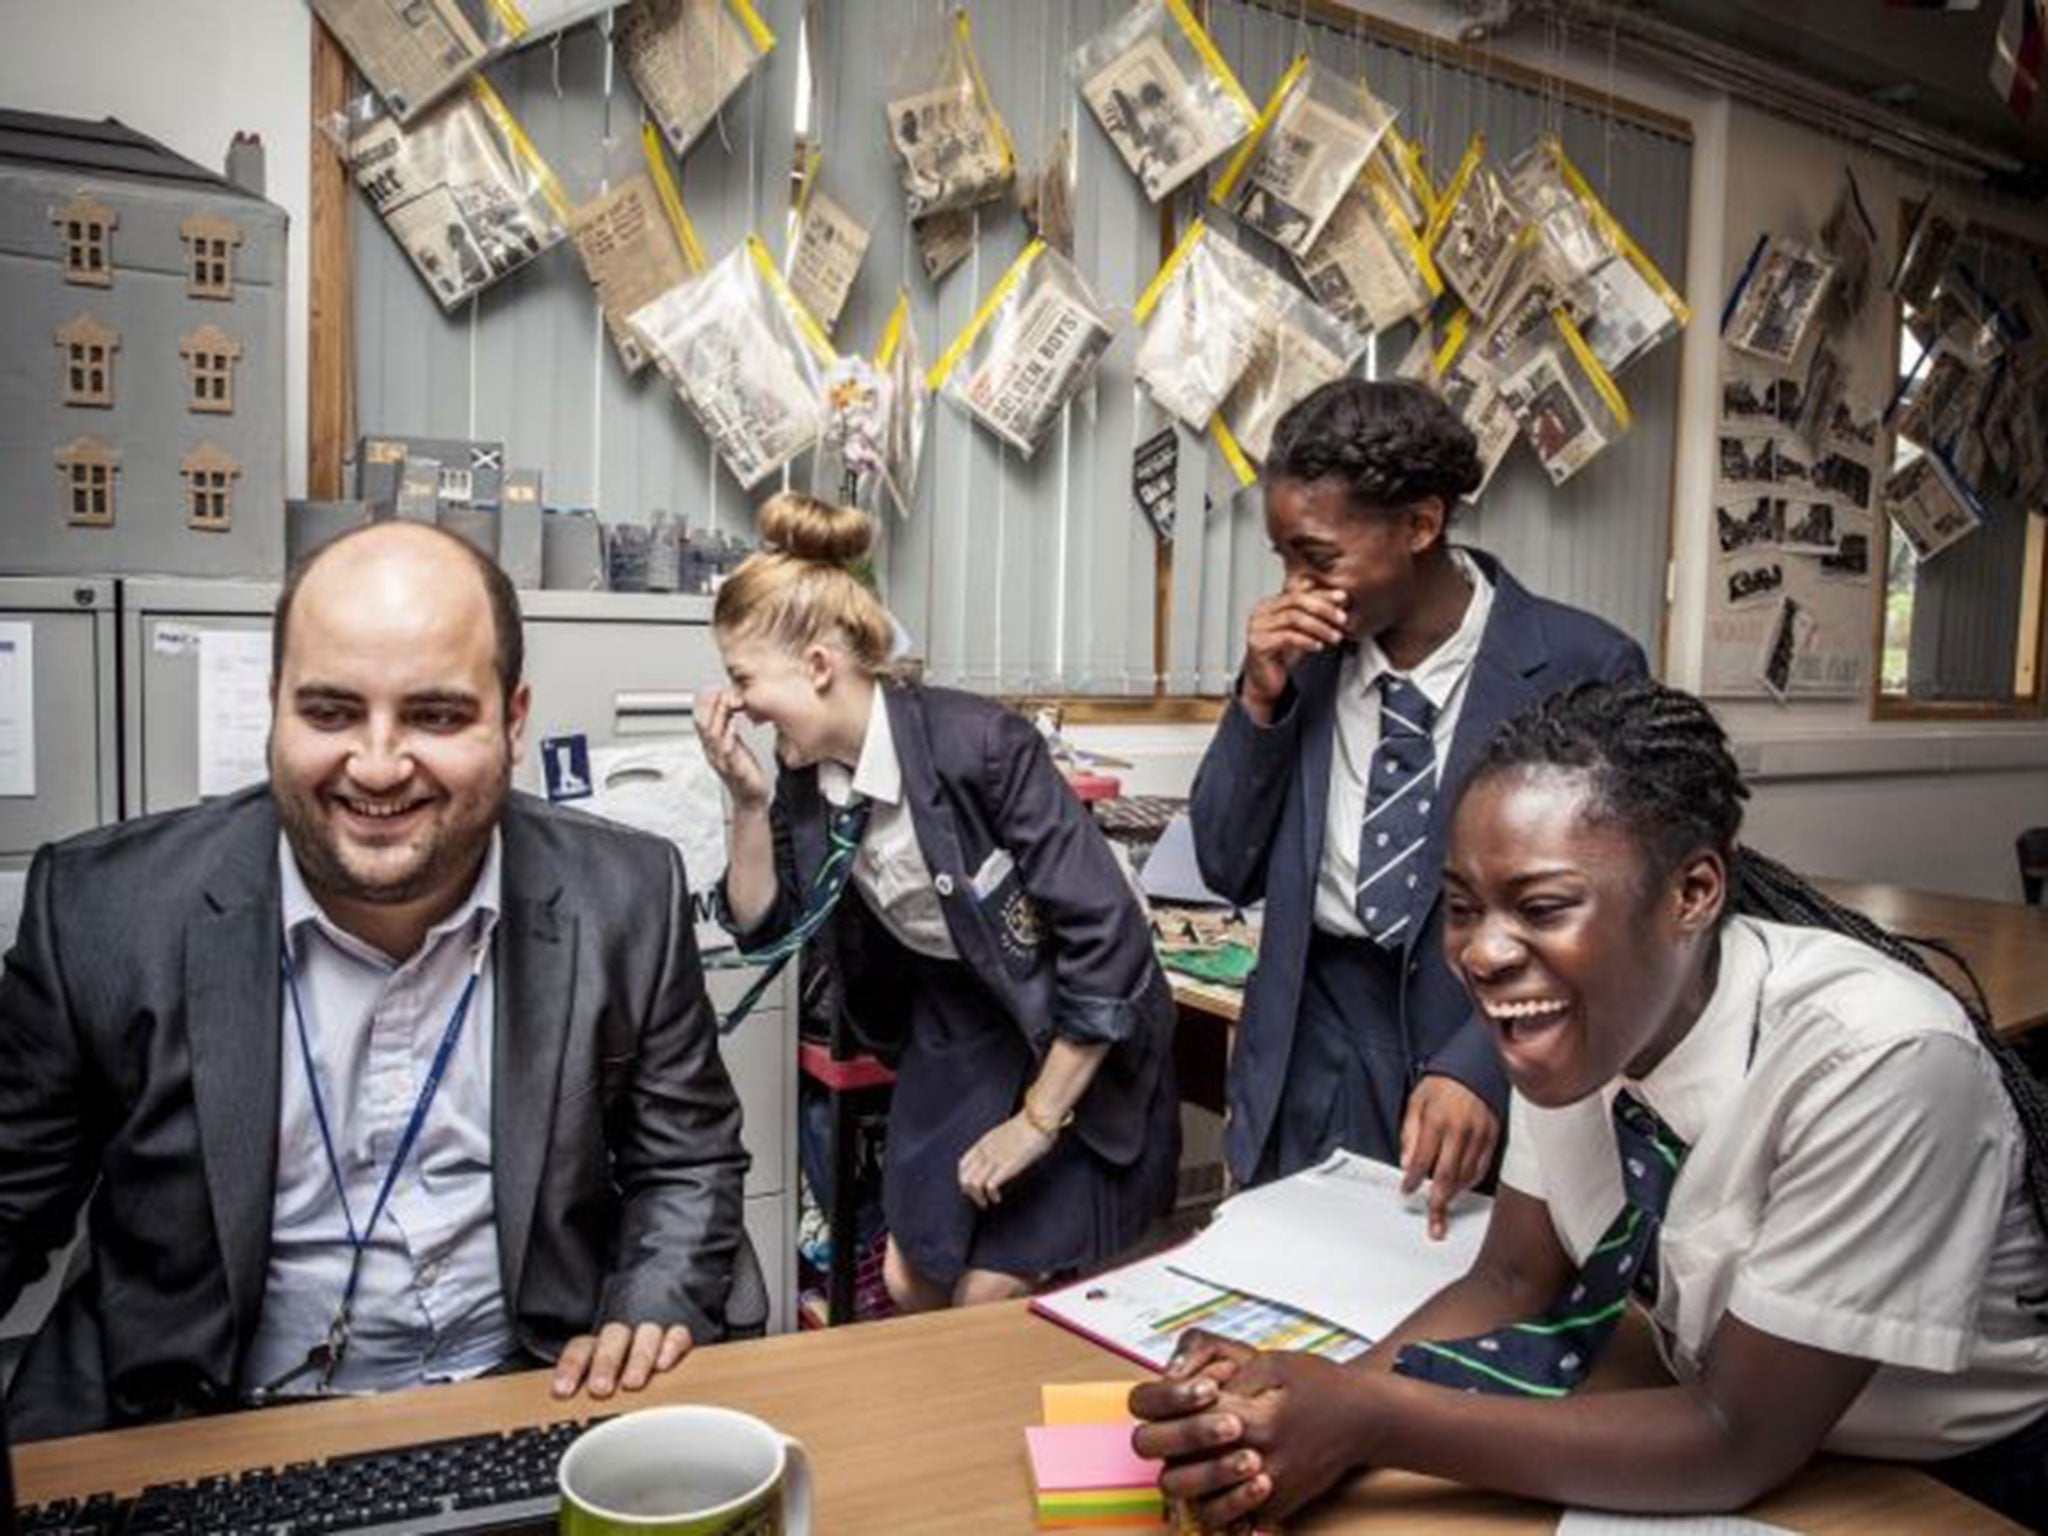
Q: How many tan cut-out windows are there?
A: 6